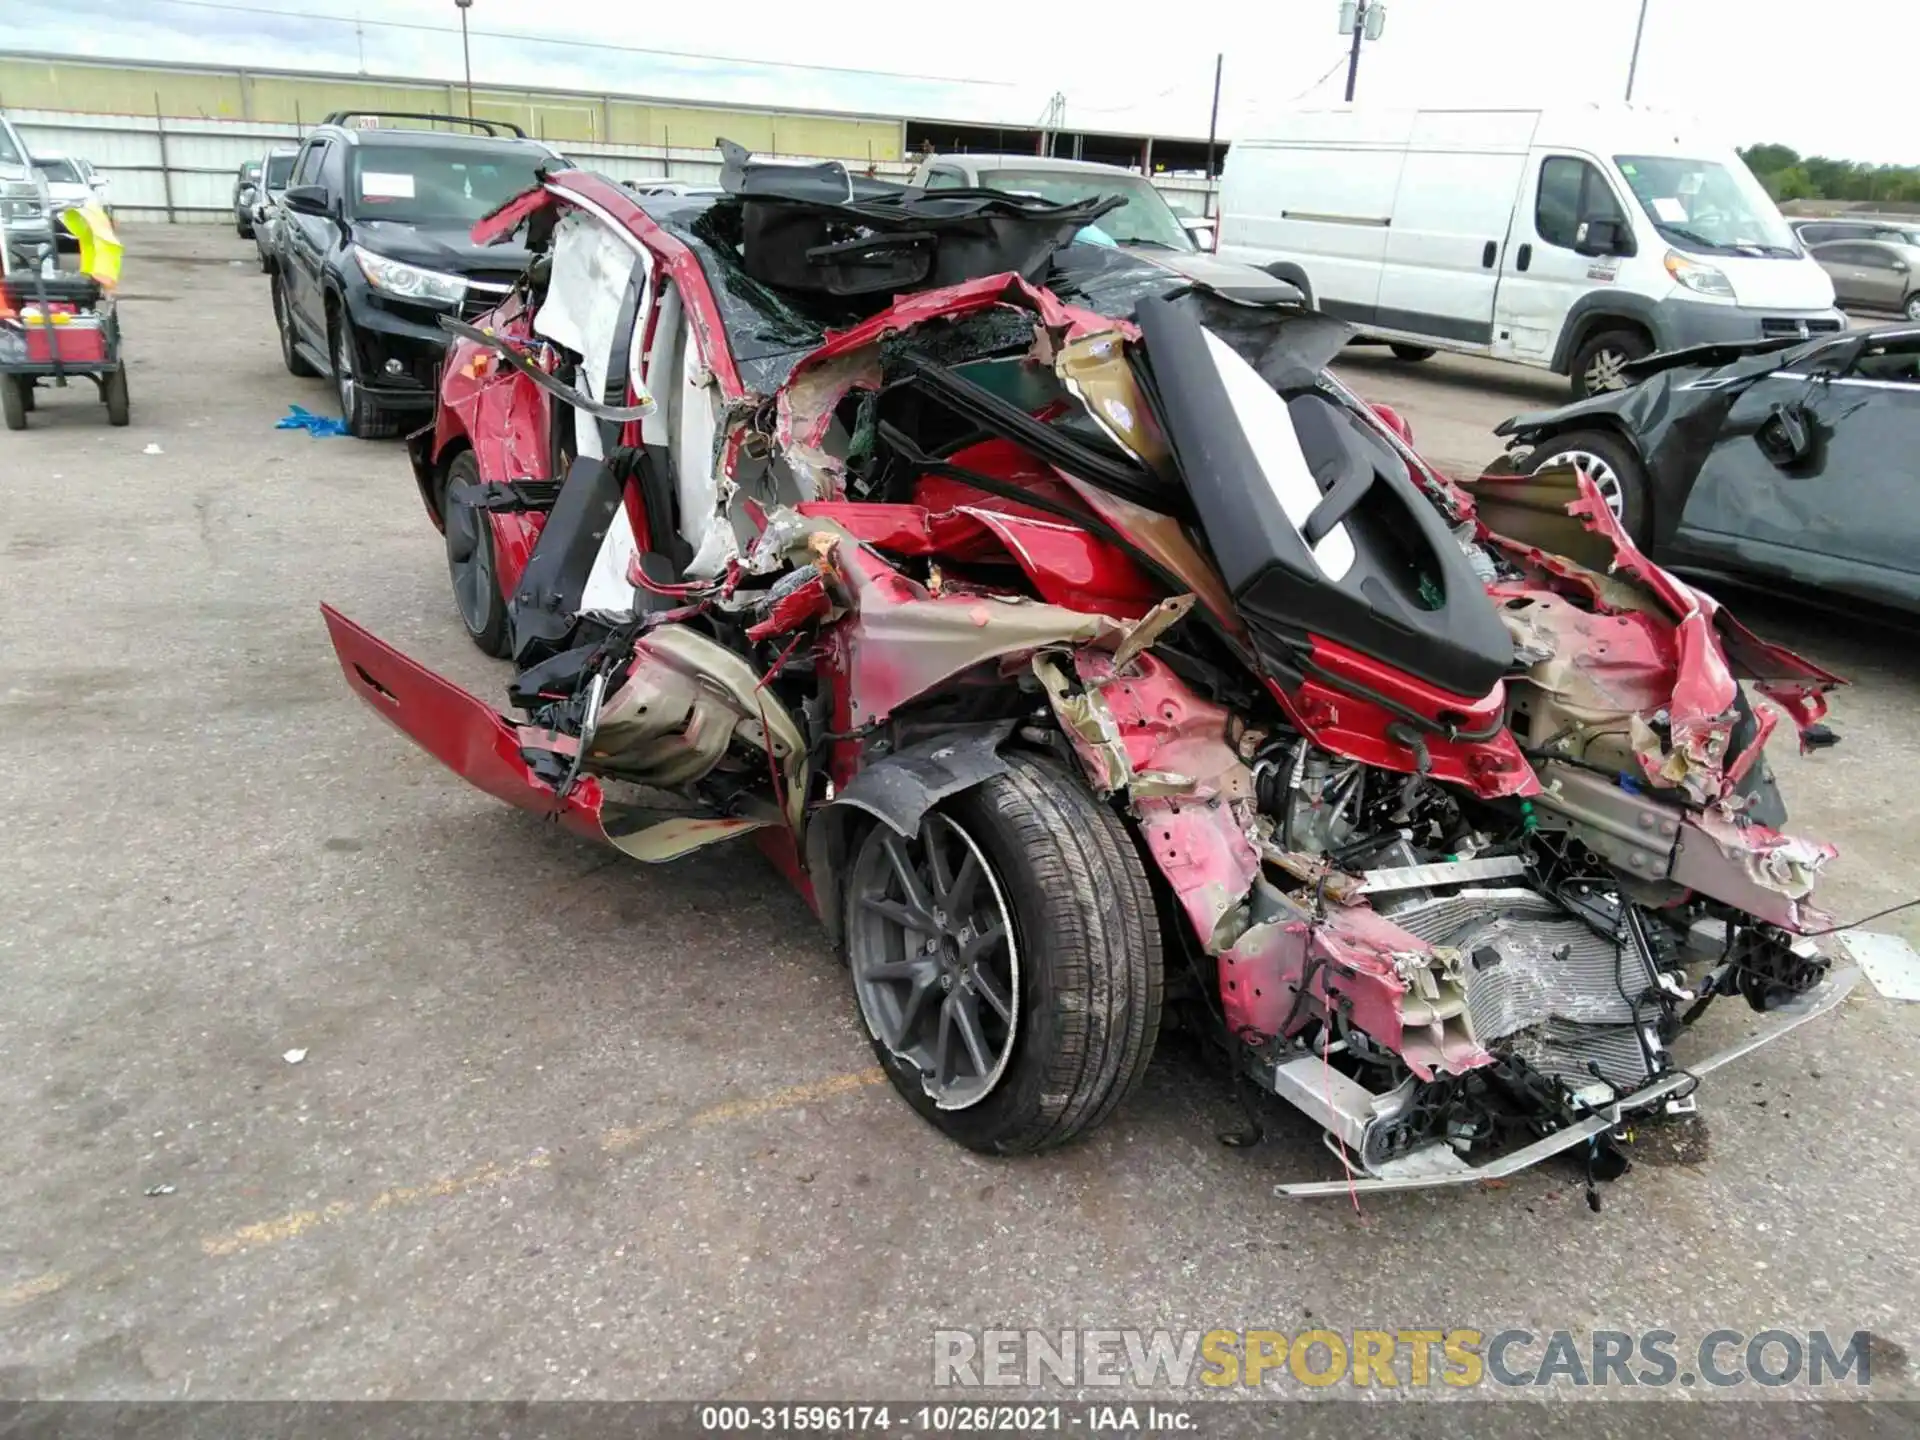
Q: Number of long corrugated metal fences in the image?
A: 1